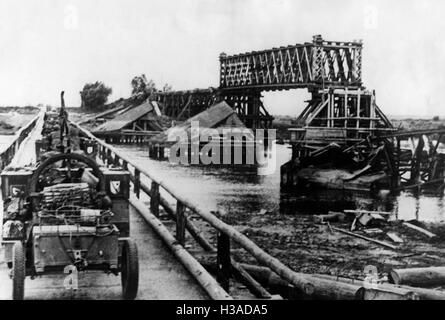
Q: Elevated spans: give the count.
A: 1